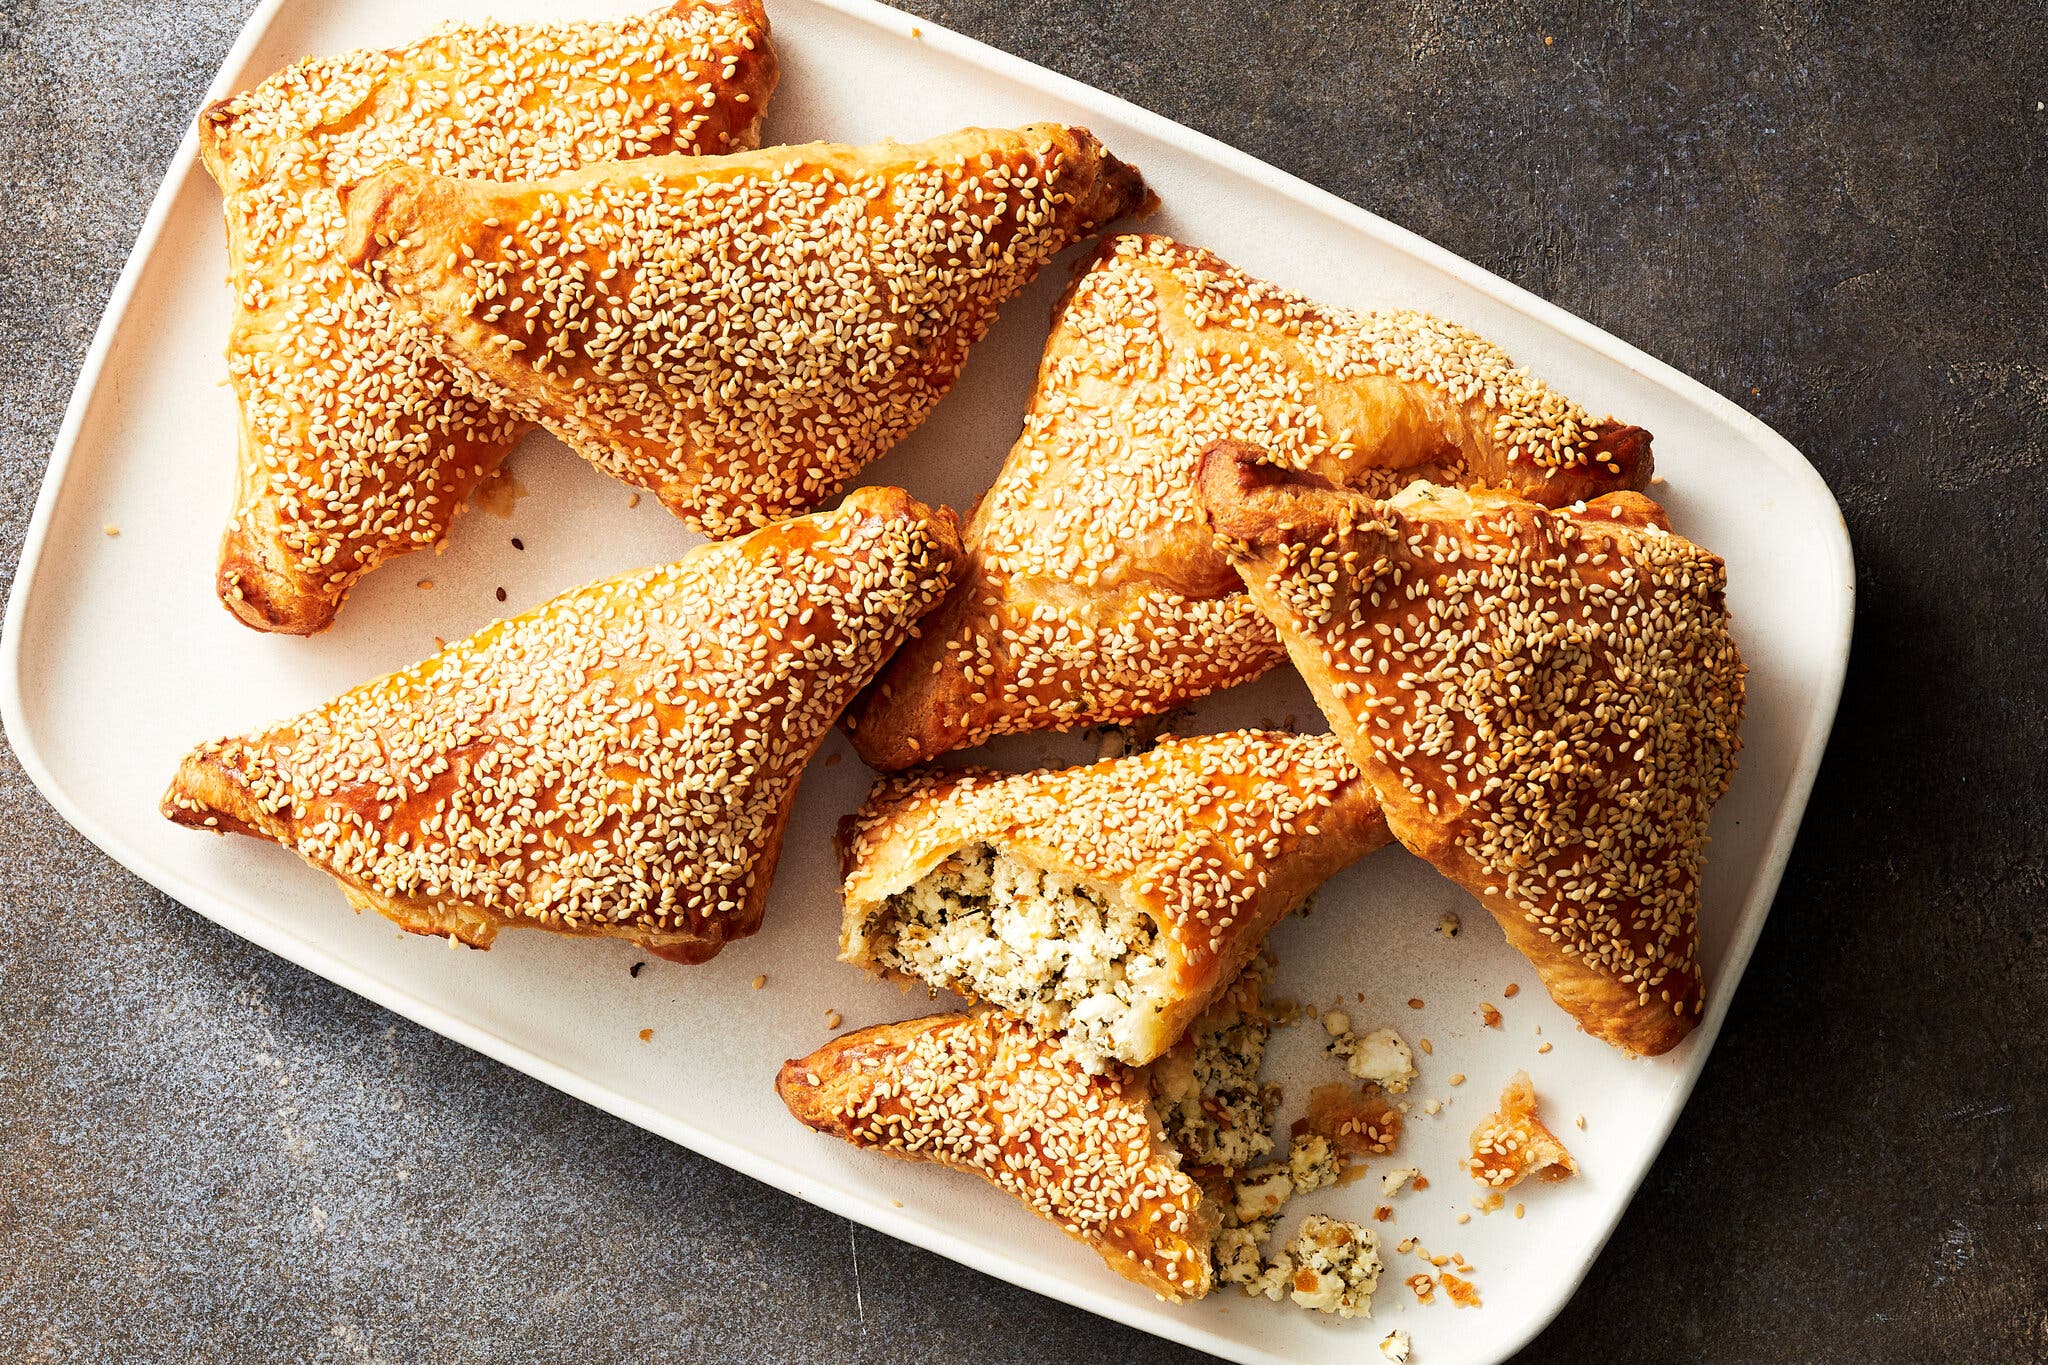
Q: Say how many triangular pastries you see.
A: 6